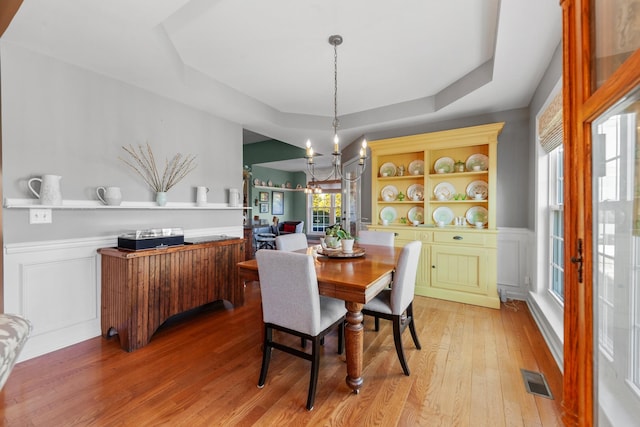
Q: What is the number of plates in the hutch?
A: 12